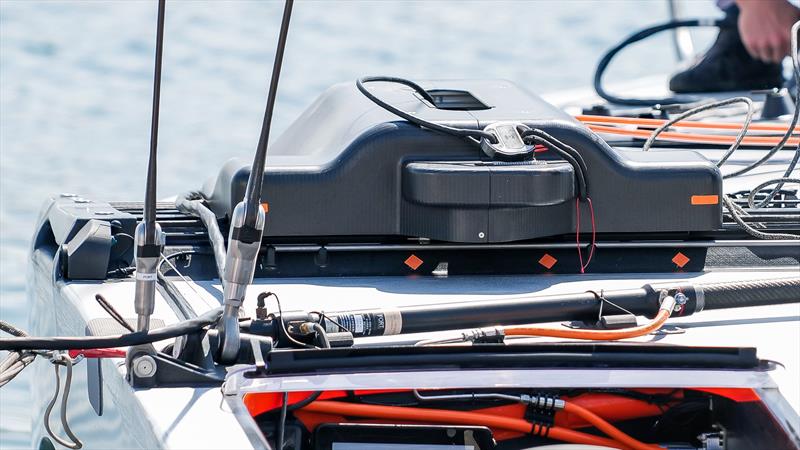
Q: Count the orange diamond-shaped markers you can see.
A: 3